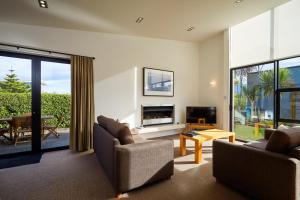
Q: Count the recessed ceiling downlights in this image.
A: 4